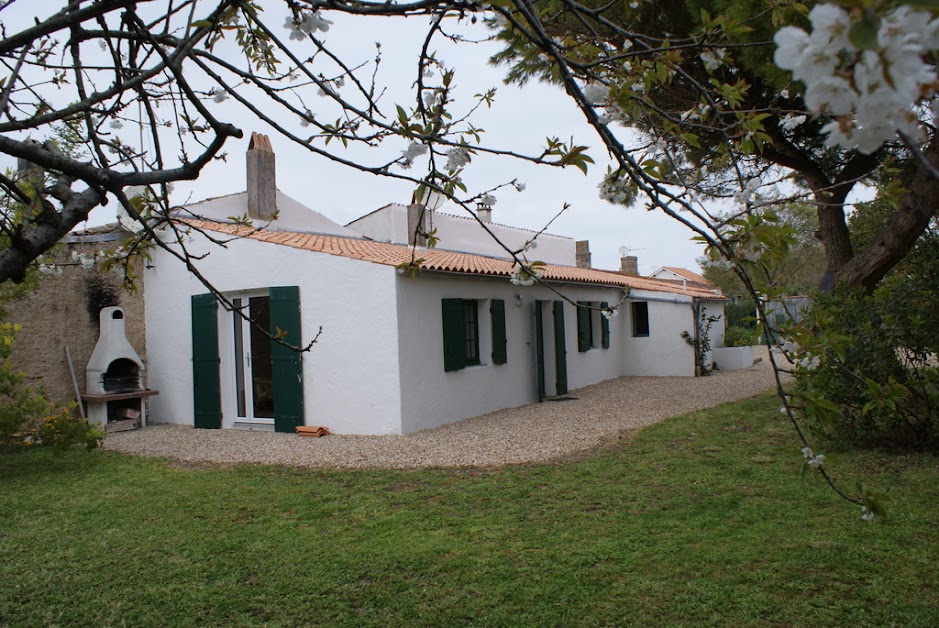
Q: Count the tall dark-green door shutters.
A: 4